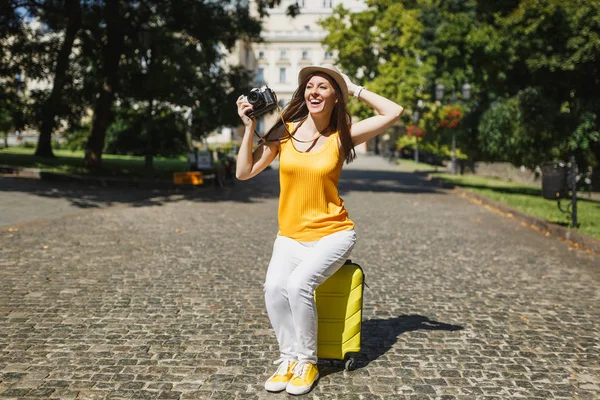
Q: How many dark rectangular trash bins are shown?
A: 1